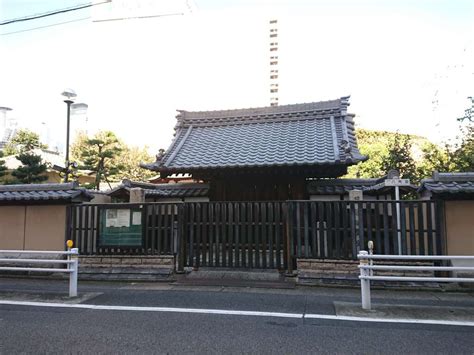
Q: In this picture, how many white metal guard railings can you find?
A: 2